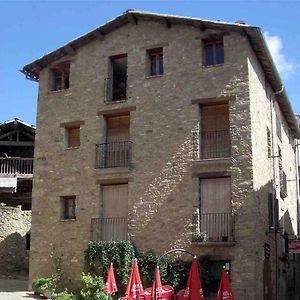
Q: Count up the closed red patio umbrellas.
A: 5